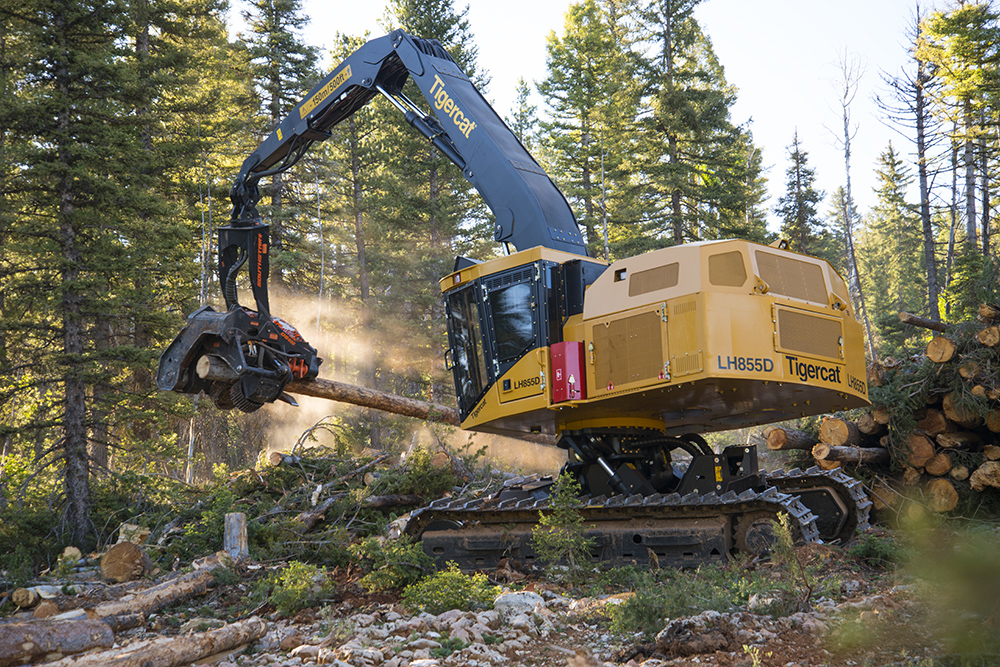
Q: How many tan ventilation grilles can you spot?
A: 5